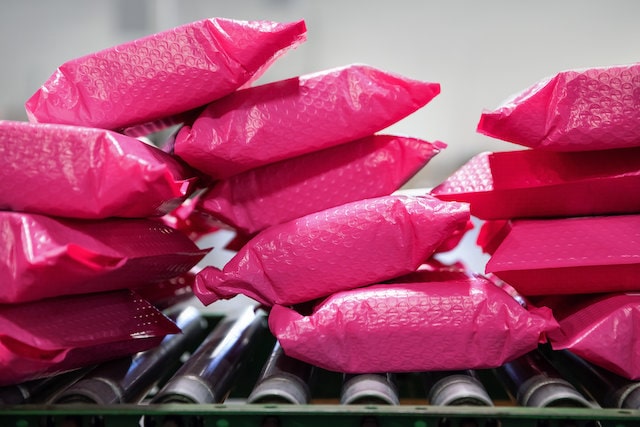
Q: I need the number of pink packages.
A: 12